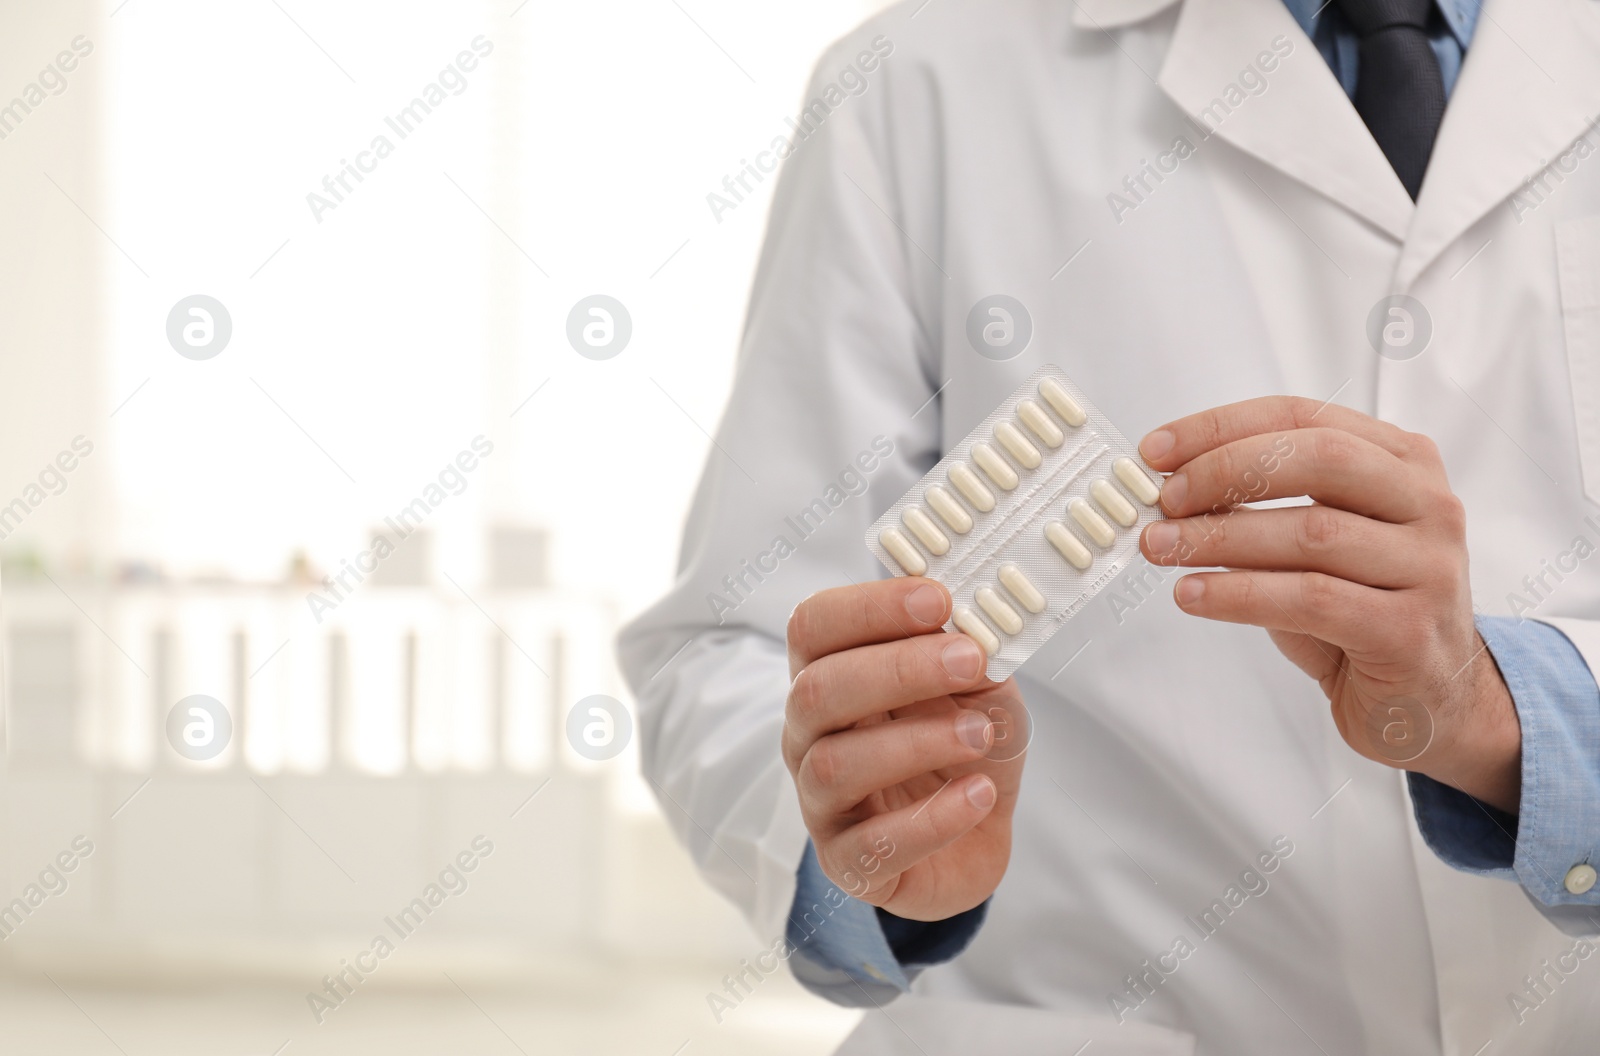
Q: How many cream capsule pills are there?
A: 15